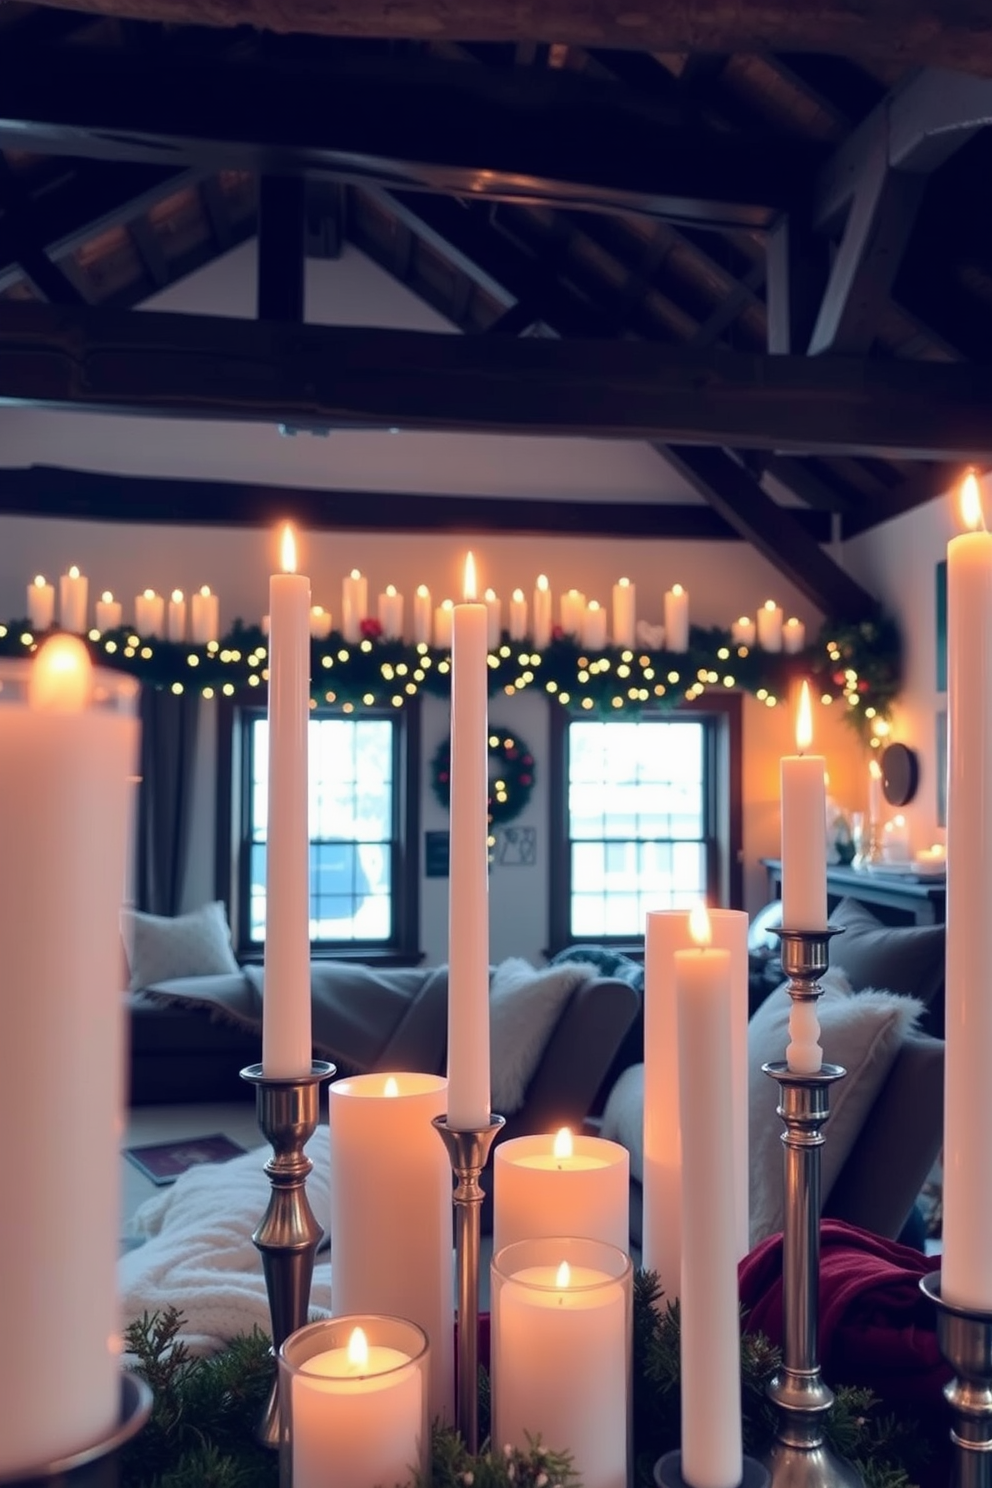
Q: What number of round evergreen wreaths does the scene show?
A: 1